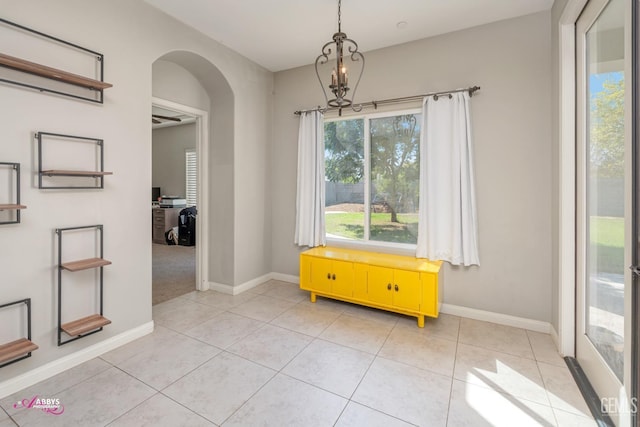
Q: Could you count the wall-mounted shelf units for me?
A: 5